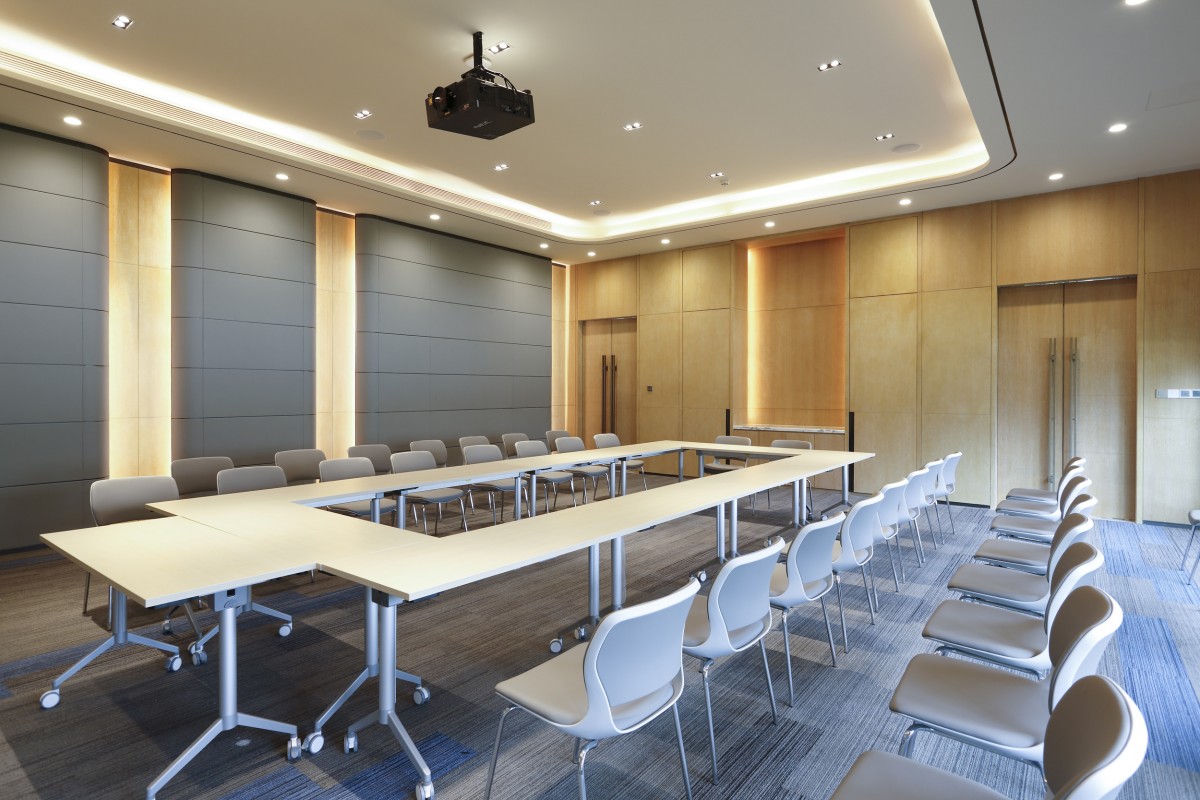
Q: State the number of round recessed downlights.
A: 11